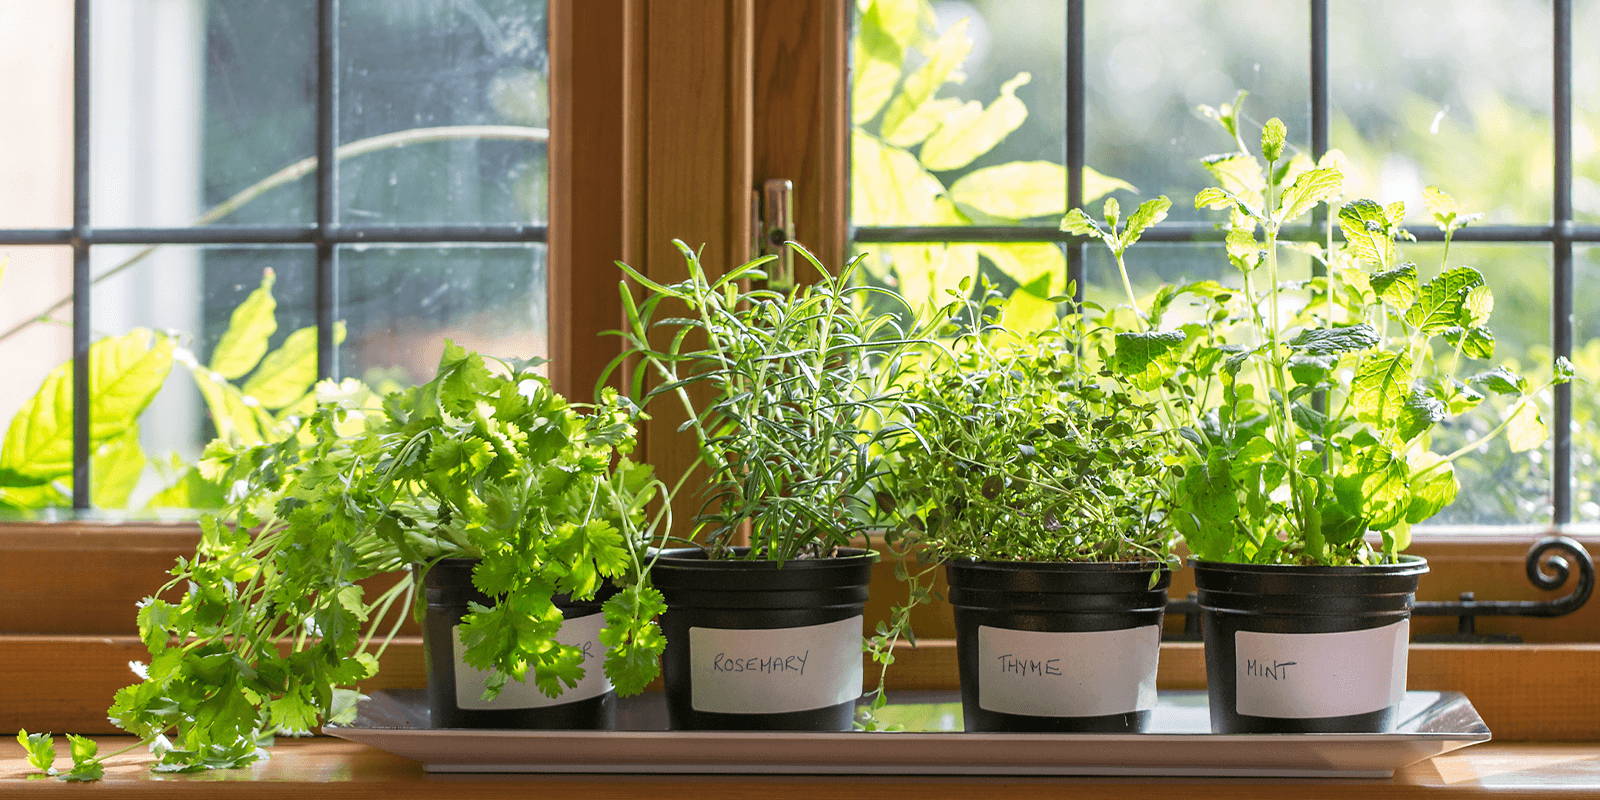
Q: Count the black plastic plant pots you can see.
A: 4